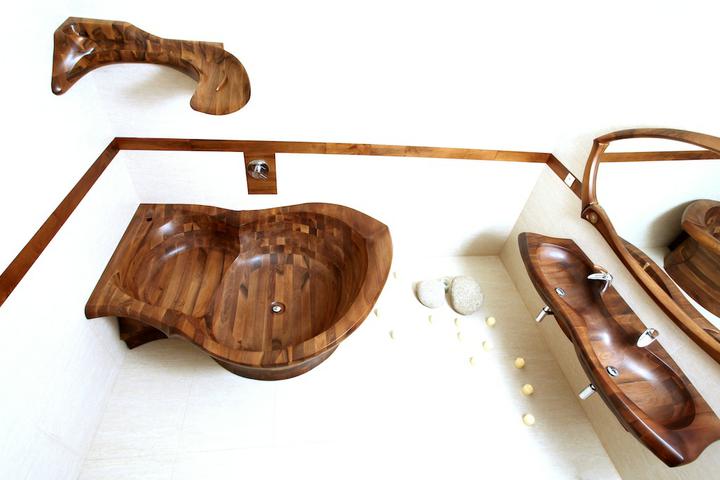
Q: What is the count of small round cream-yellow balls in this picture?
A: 12